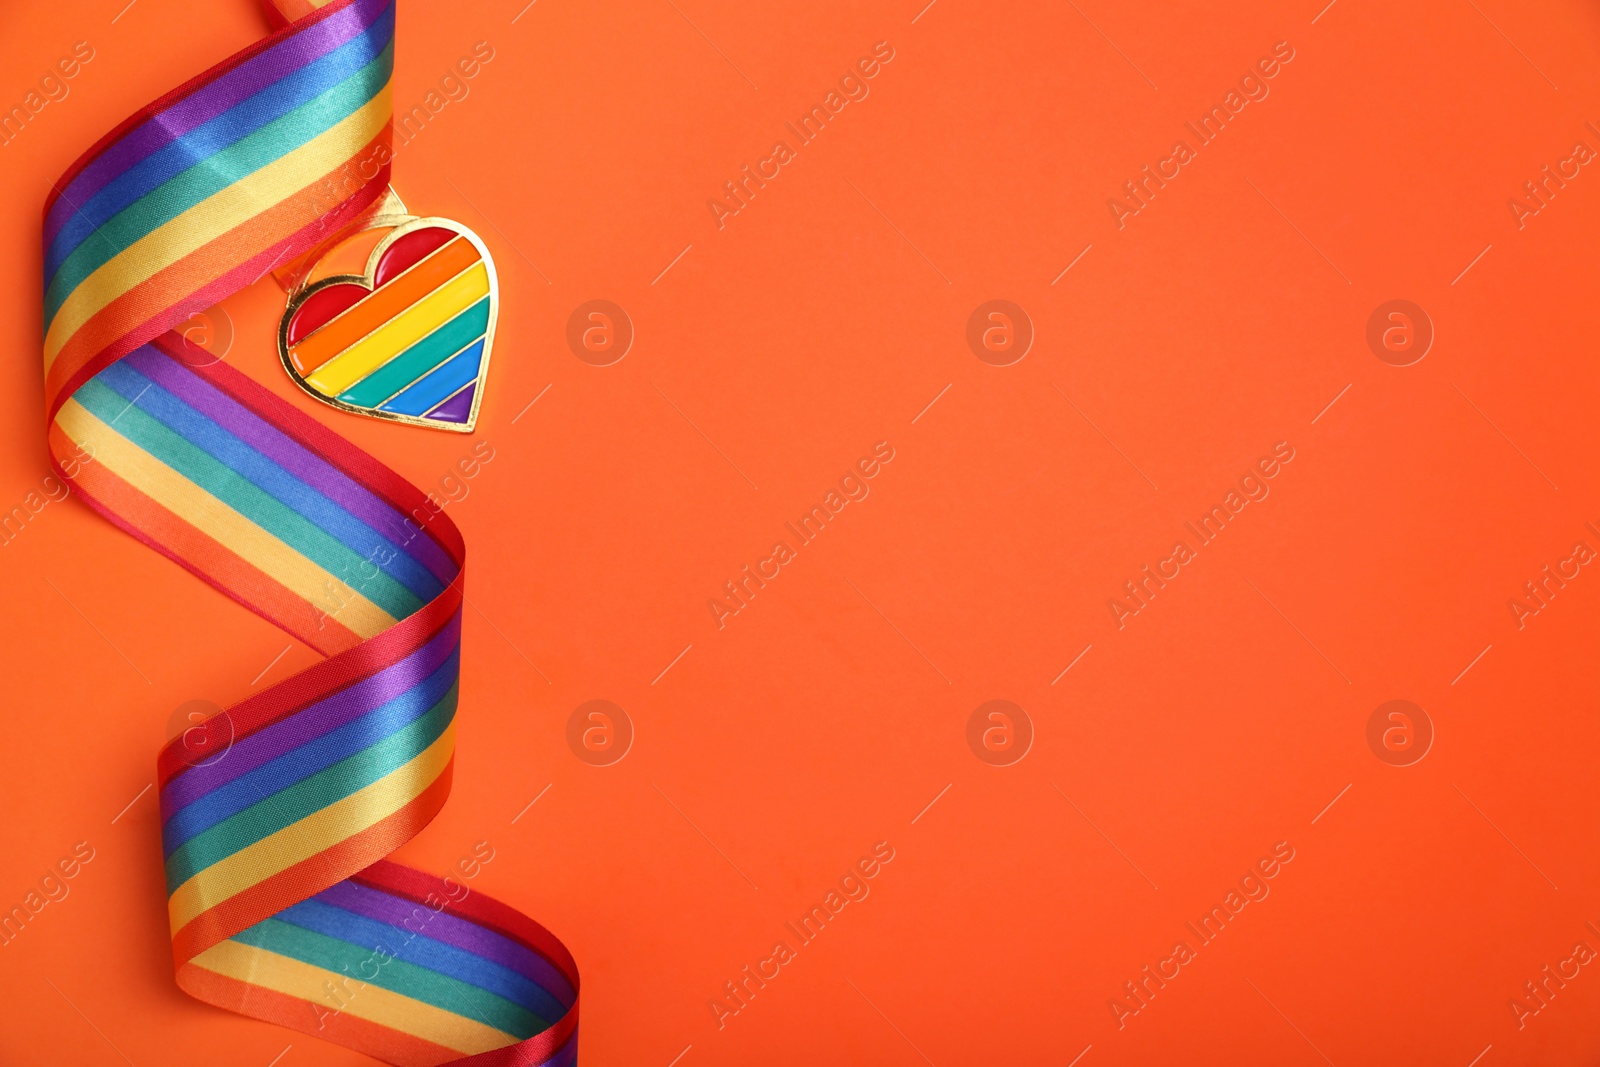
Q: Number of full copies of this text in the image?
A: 9